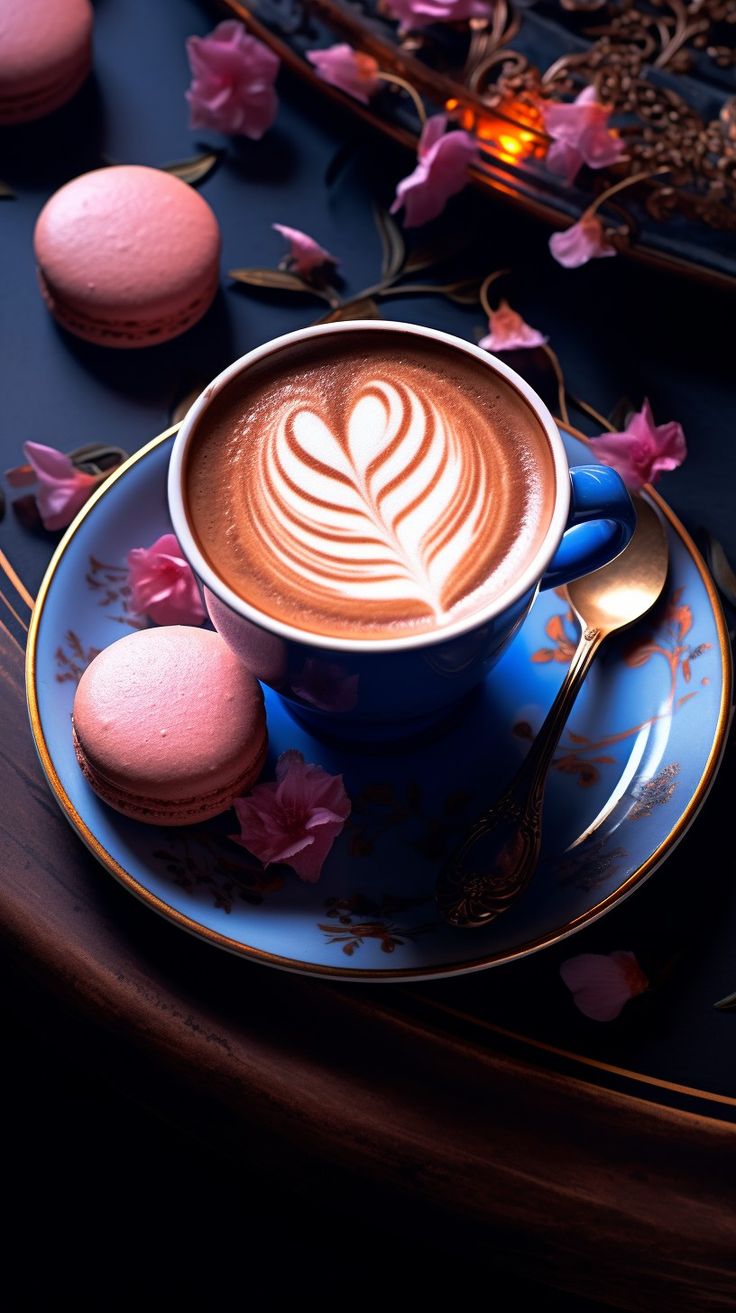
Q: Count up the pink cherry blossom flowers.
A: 13